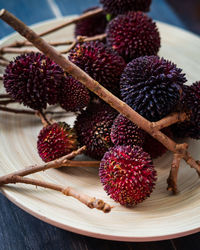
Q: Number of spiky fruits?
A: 13